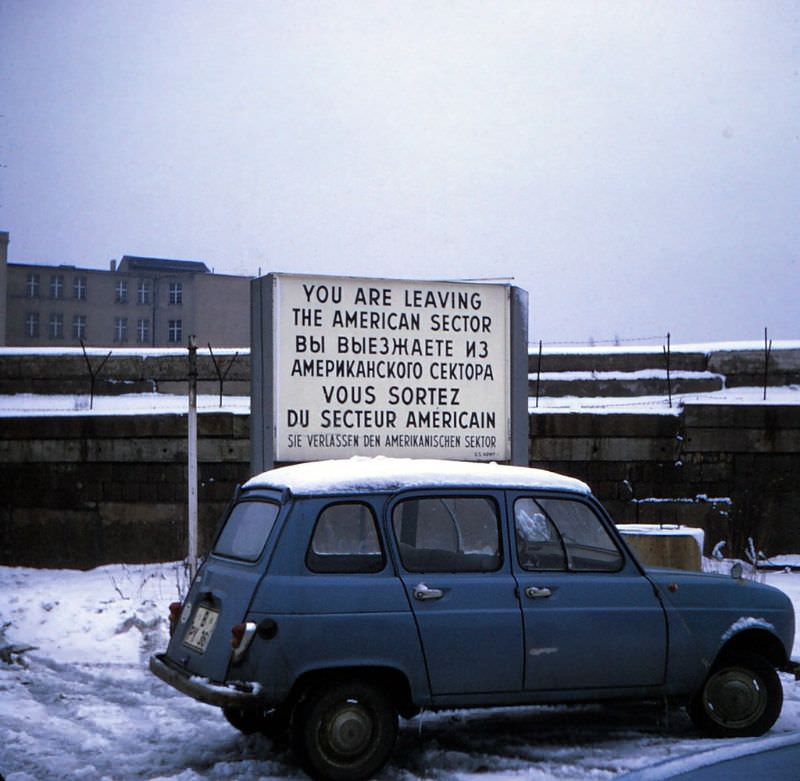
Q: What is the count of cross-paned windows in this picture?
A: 12